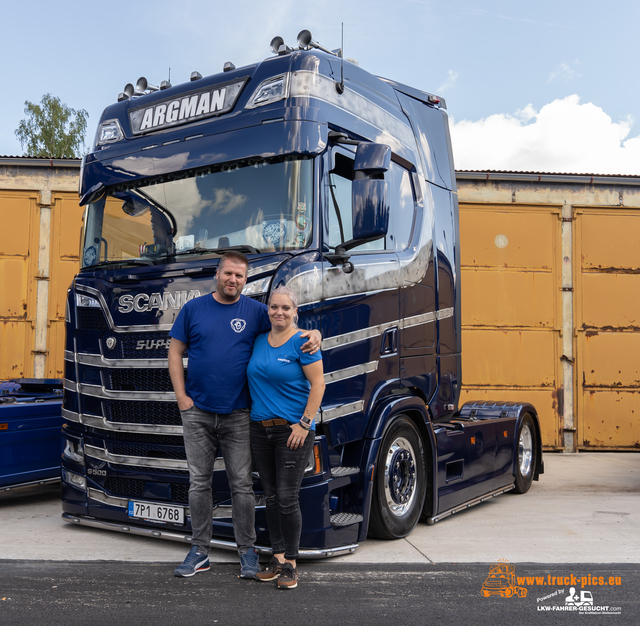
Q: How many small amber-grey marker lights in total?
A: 5